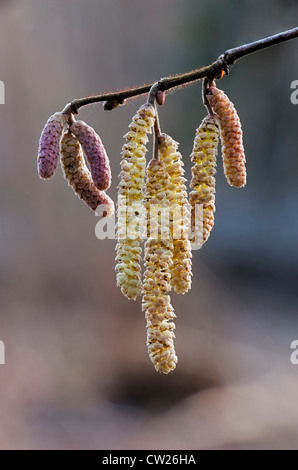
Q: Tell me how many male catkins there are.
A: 8